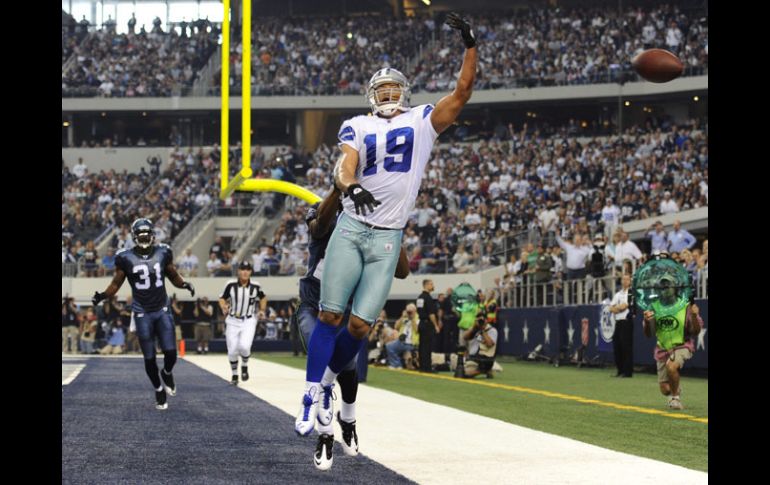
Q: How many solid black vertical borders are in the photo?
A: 2